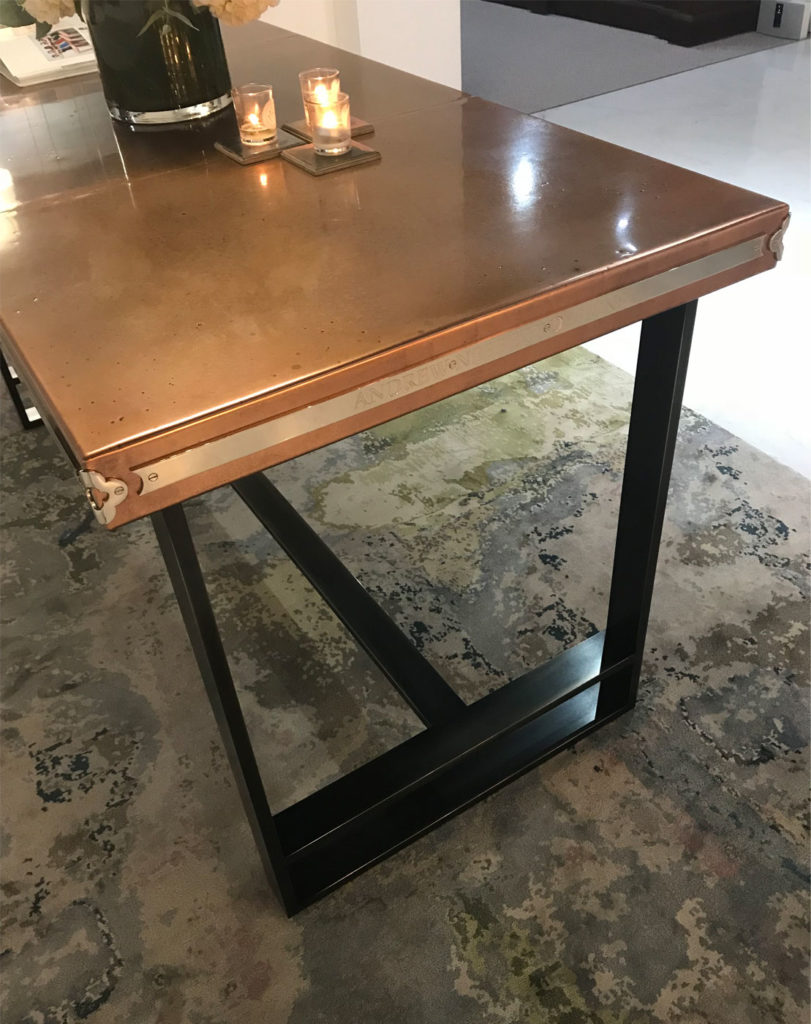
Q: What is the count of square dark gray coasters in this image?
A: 3